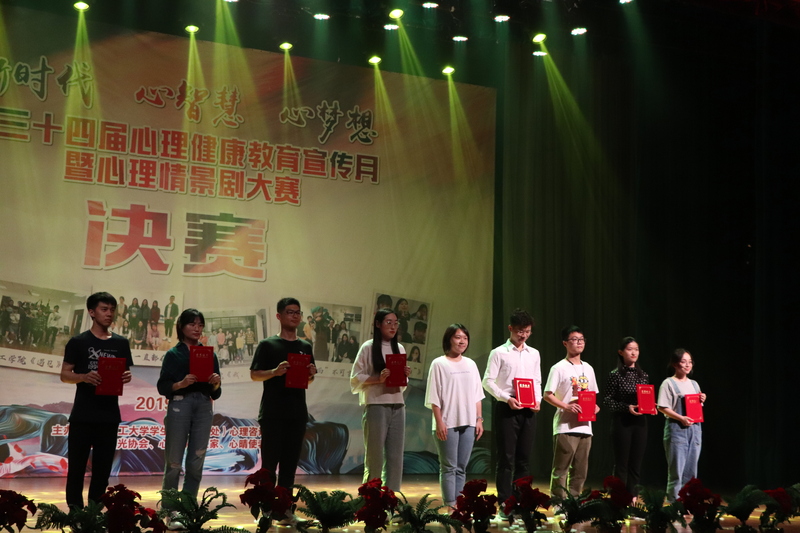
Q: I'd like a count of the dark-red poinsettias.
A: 9